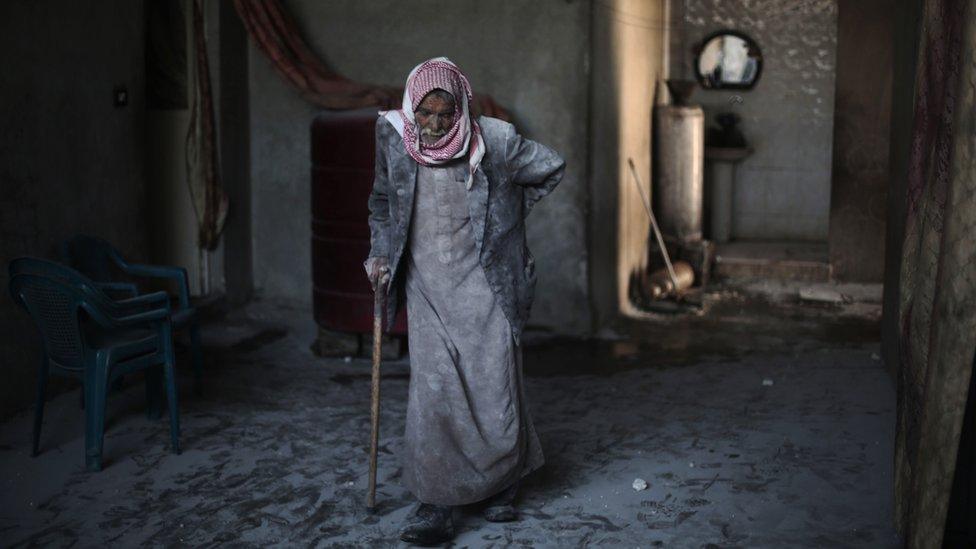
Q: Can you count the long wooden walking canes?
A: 1